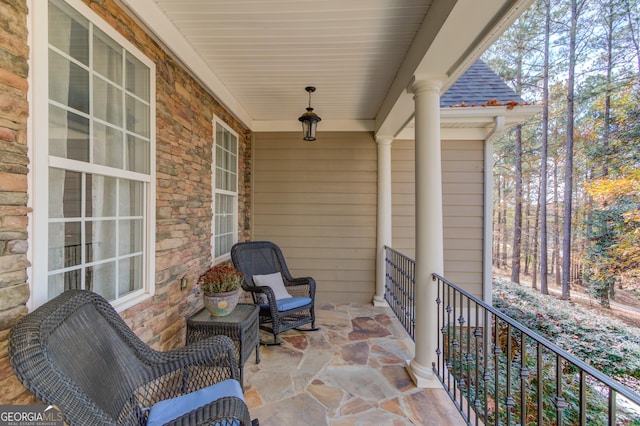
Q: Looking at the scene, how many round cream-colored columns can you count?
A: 2